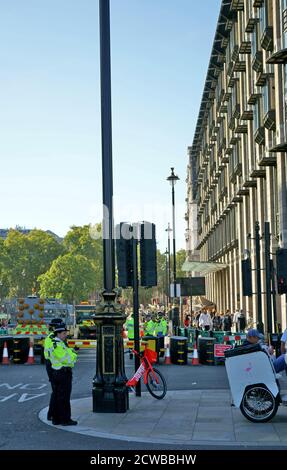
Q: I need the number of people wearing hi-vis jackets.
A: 5